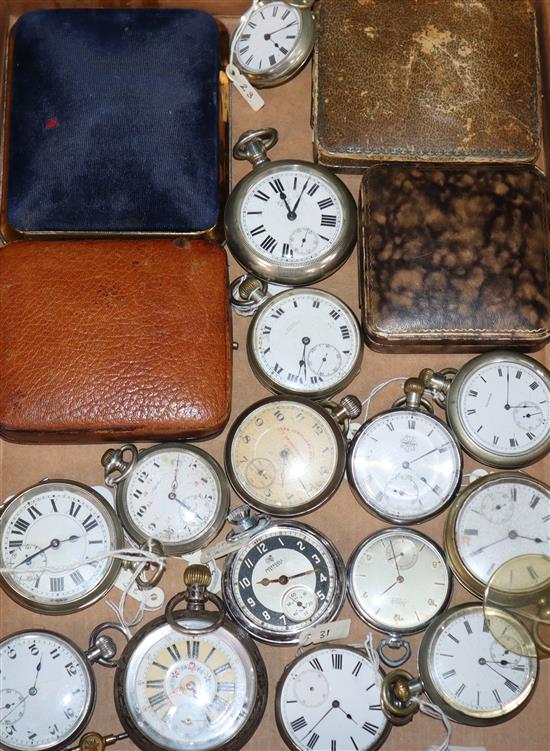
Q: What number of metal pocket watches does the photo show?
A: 15